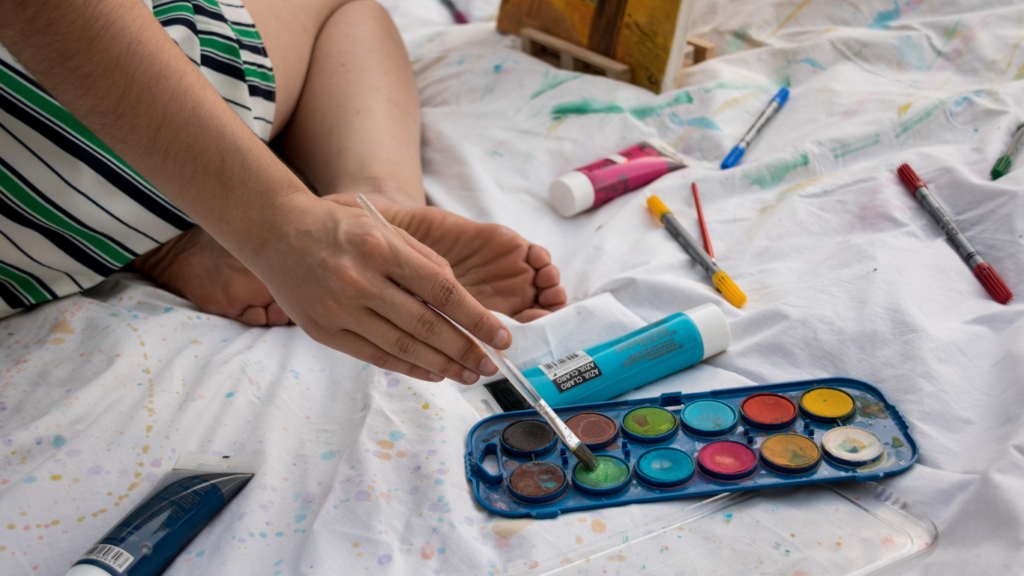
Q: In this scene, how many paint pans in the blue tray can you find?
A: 12